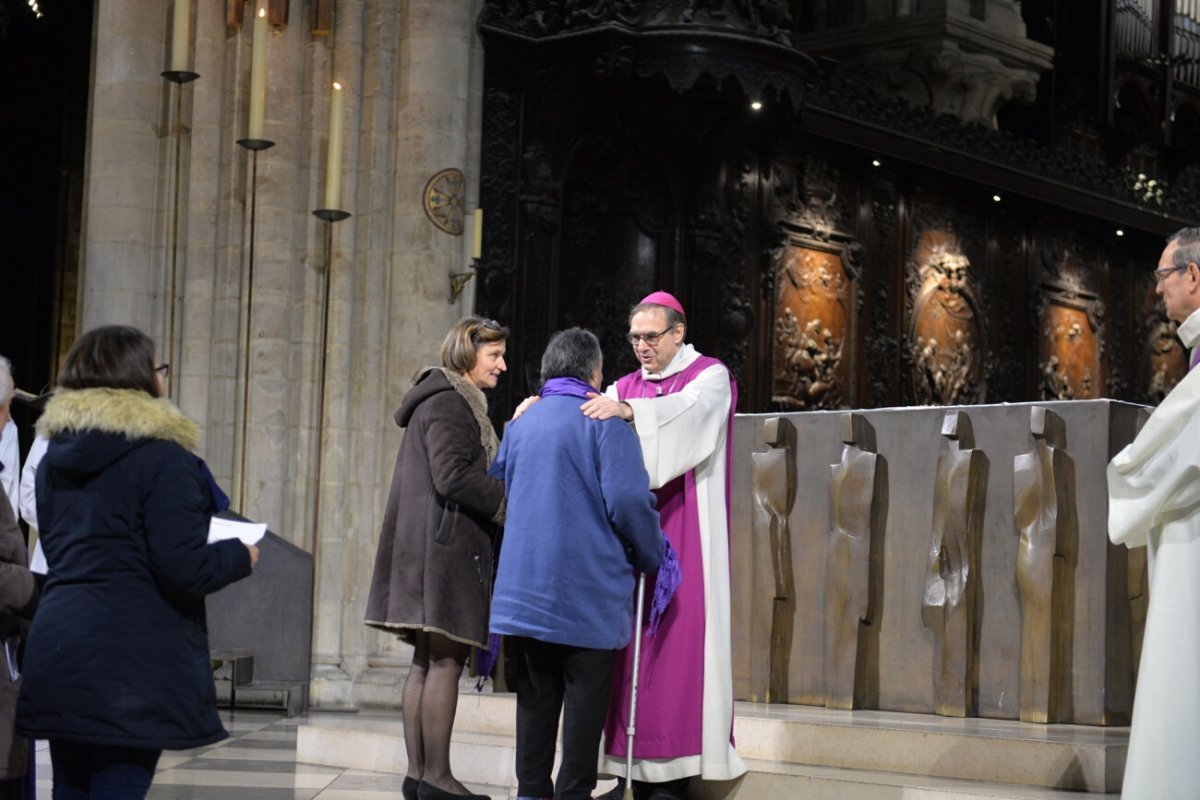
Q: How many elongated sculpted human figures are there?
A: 4